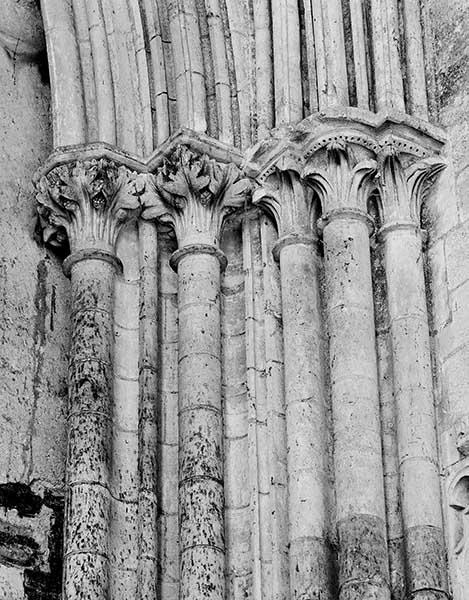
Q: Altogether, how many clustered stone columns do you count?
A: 5